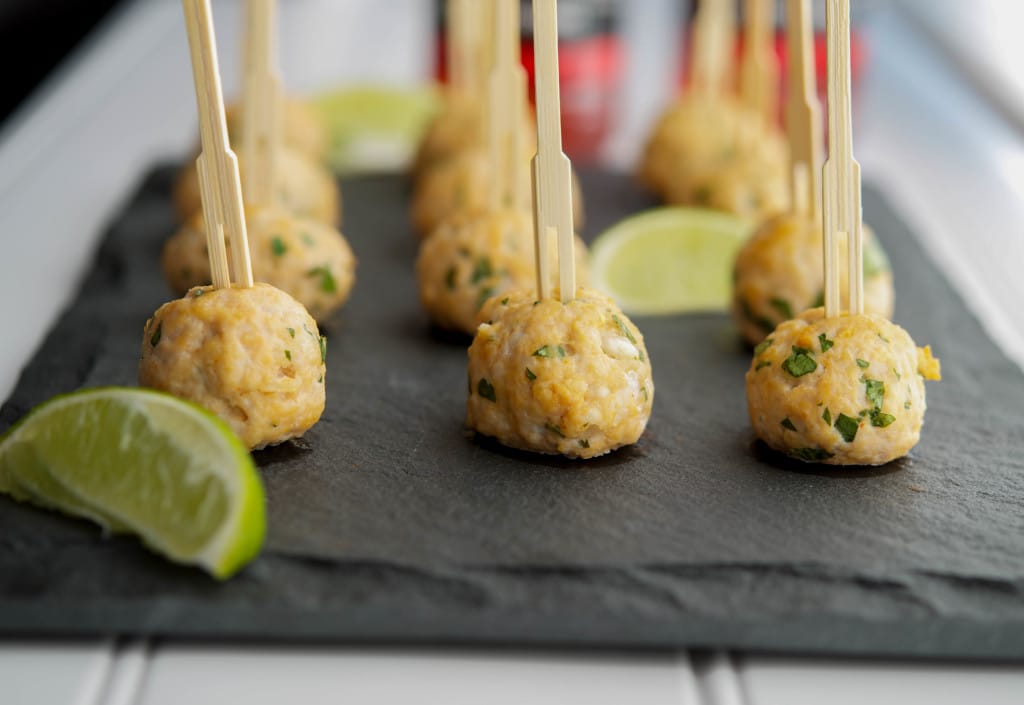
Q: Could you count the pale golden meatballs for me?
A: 12